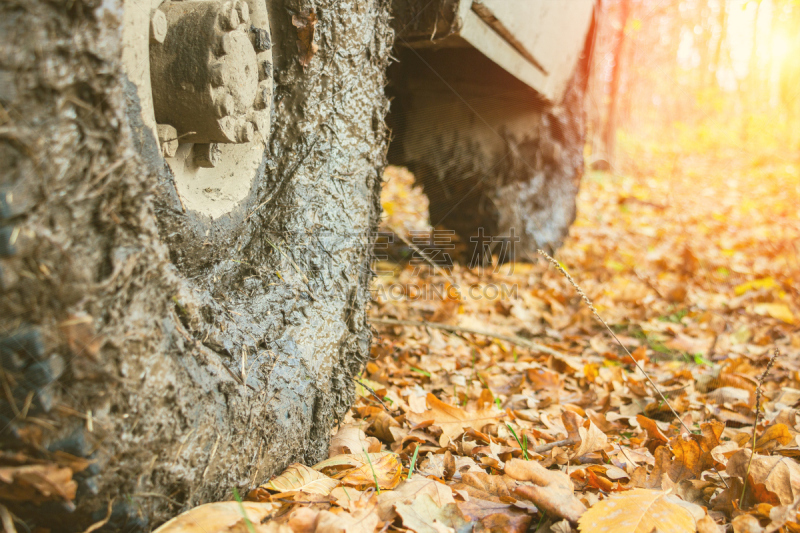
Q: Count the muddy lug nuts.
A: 12